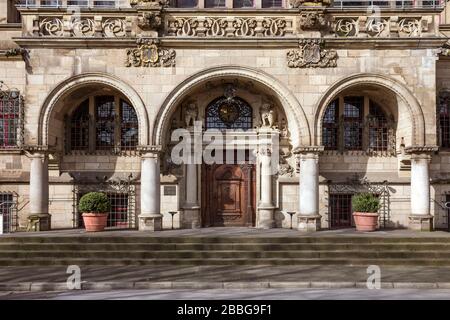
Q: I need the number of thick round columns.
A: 4